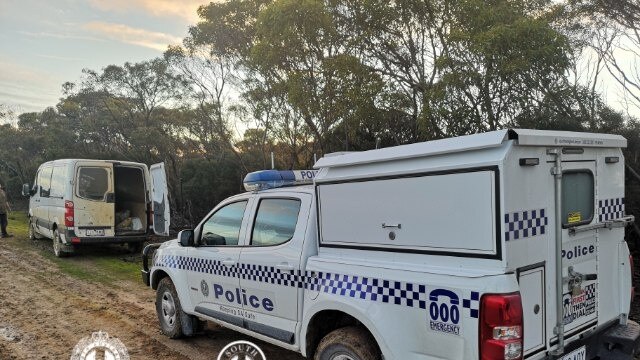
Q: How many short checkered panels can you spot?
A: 2